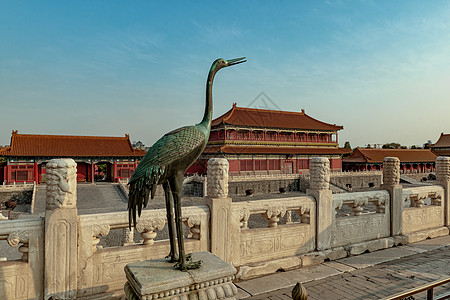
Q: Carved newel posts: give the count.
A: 5